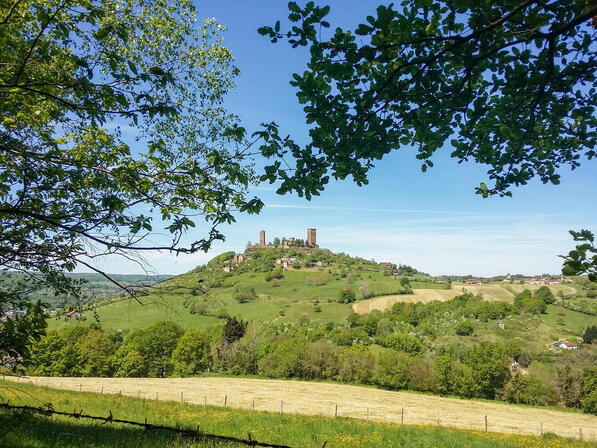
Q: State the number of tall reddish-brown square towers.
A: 2